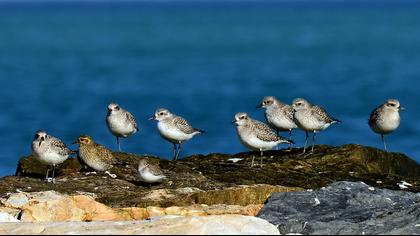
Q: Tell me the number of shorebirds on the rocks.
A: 9